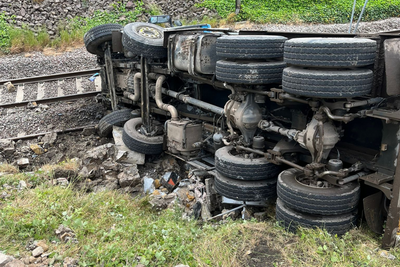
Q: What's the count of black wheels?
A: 12